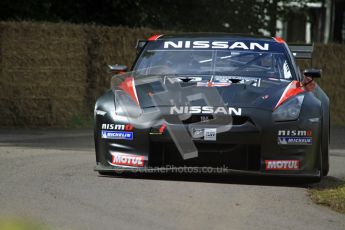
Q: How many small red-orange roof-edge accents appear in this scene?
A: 2